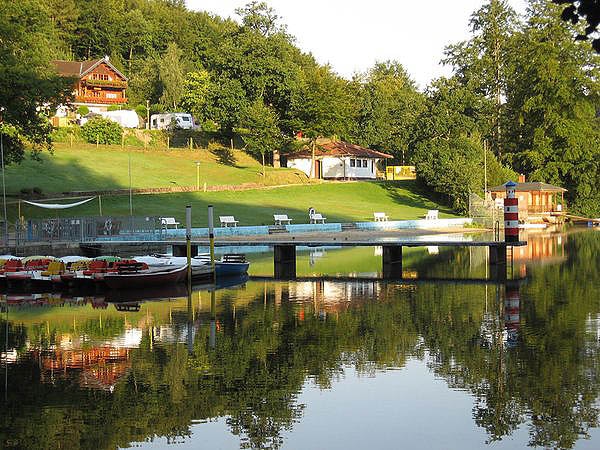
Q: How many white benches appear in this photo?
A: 6